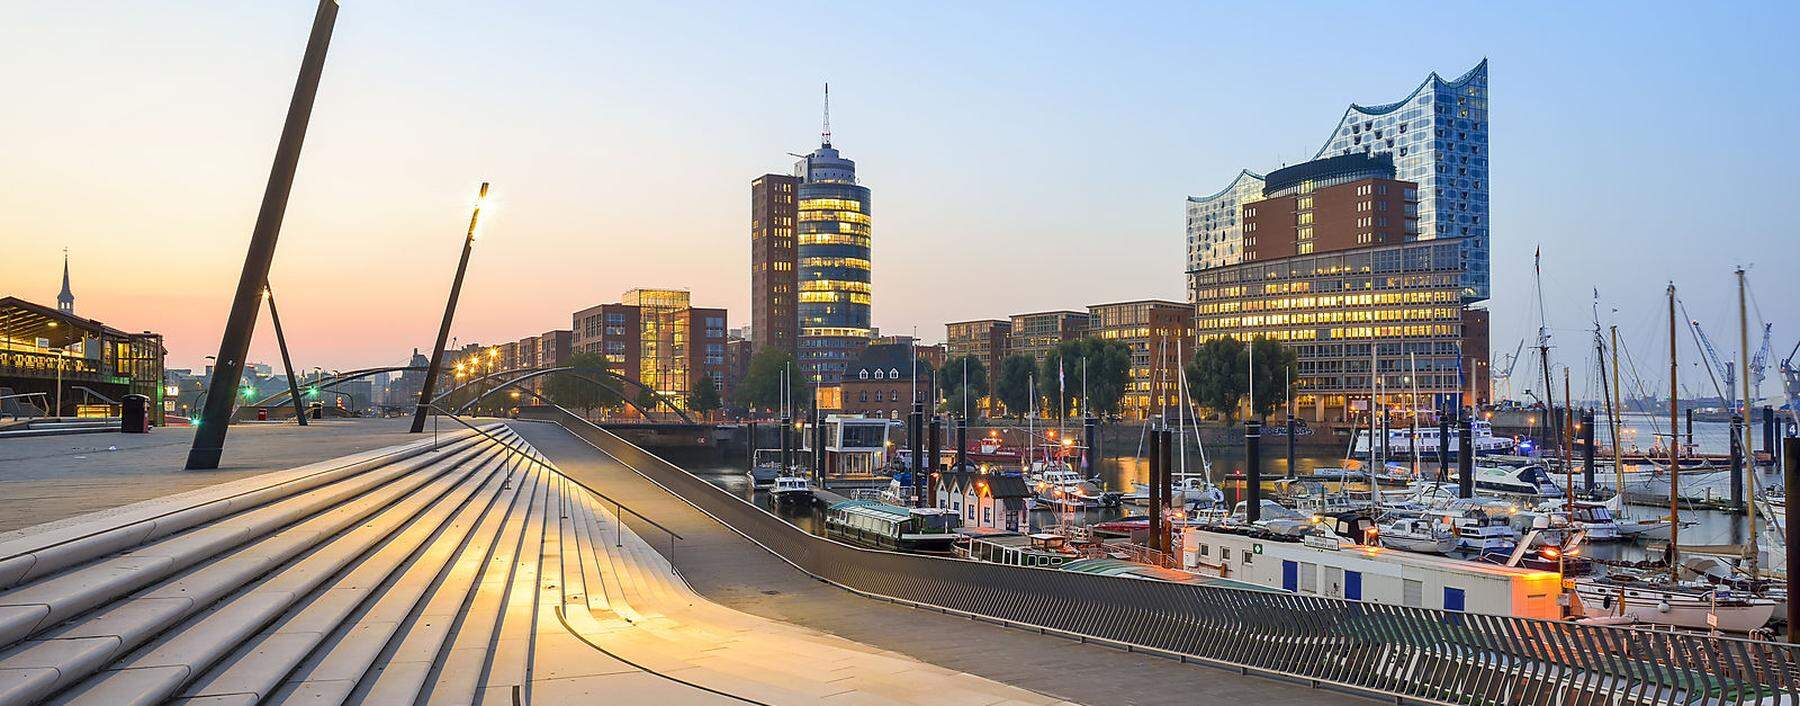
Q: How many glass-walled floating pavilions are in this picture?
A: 1